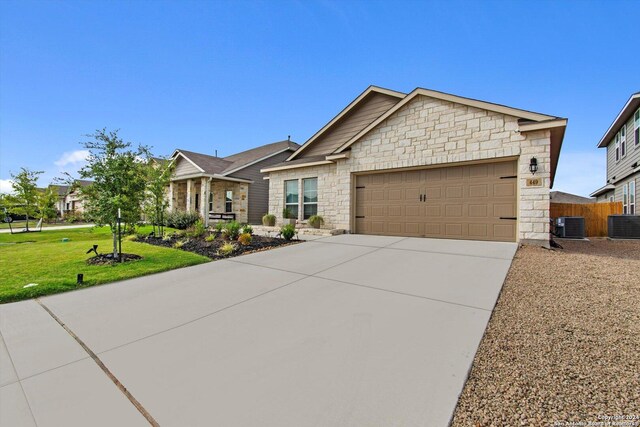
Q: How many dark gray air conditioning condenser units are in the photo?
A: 2